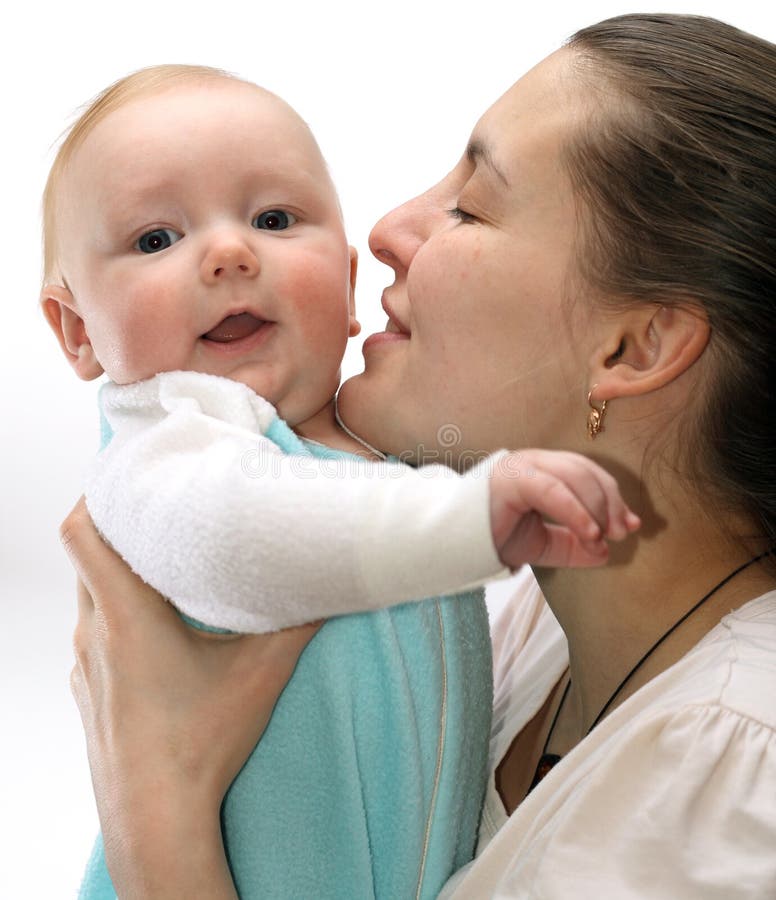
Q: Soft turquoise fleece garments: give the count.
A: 1